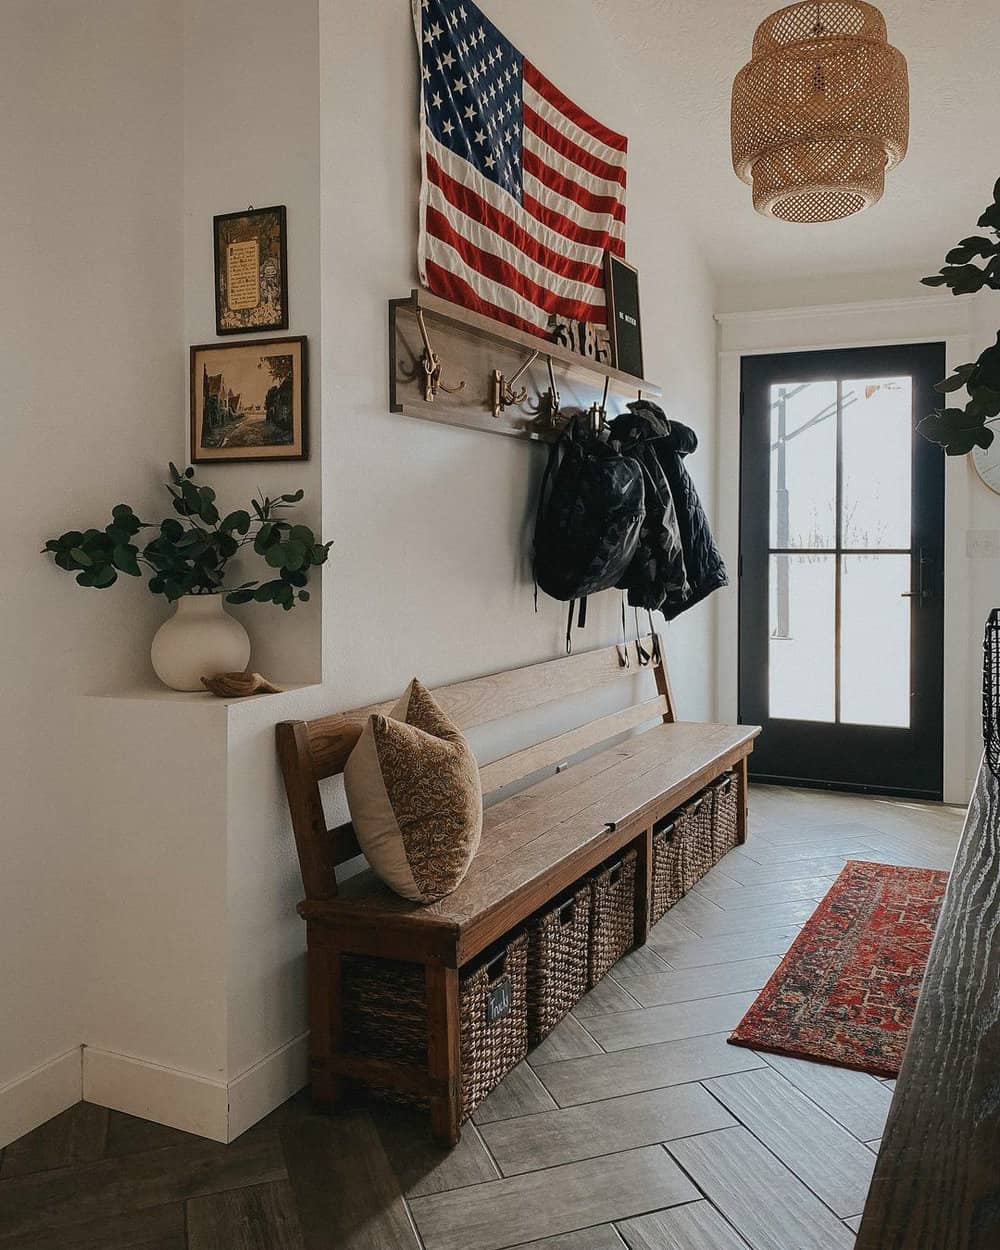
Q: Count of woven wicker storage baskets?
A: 6